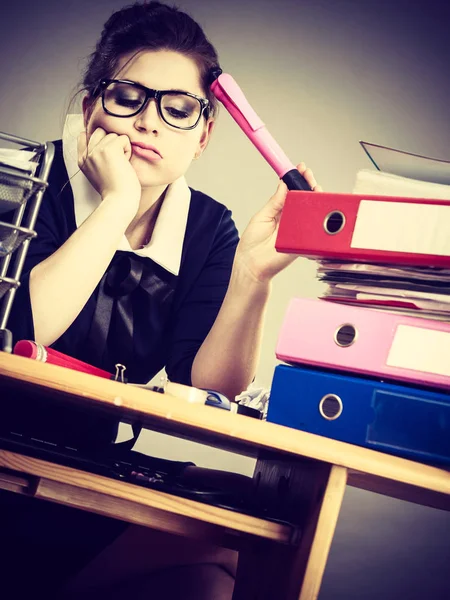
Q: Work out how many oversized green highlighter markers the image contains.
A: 0